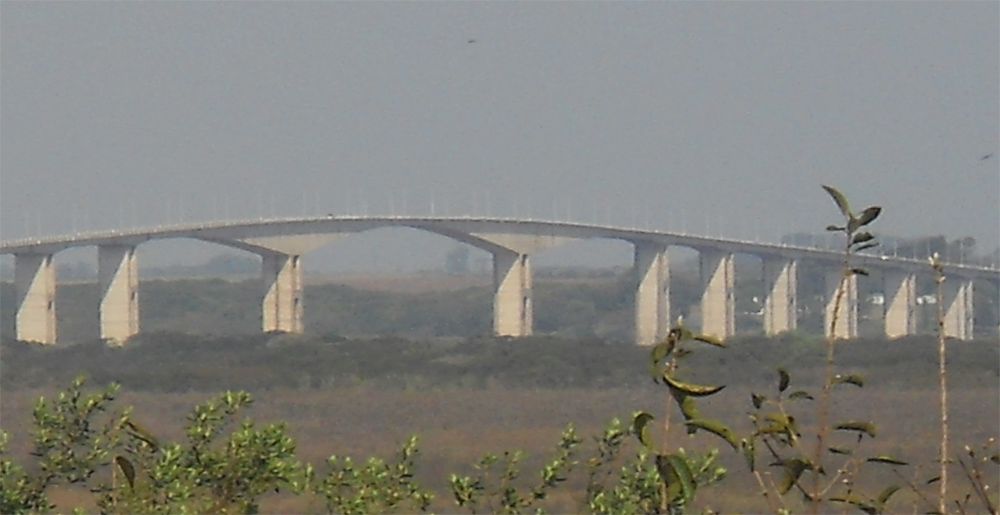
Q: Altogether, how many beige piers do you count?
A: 10